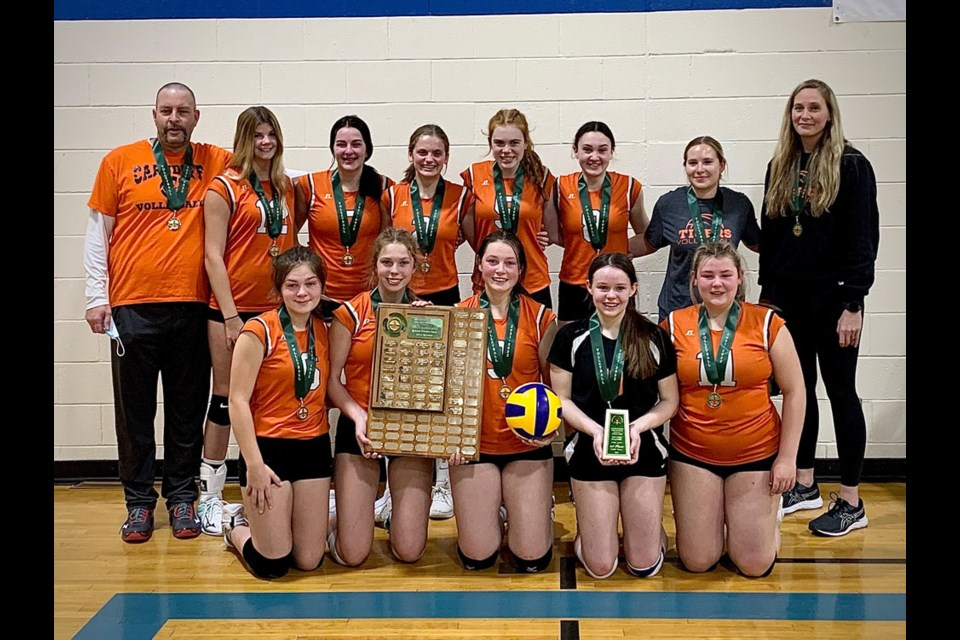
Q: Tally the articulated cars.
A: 0